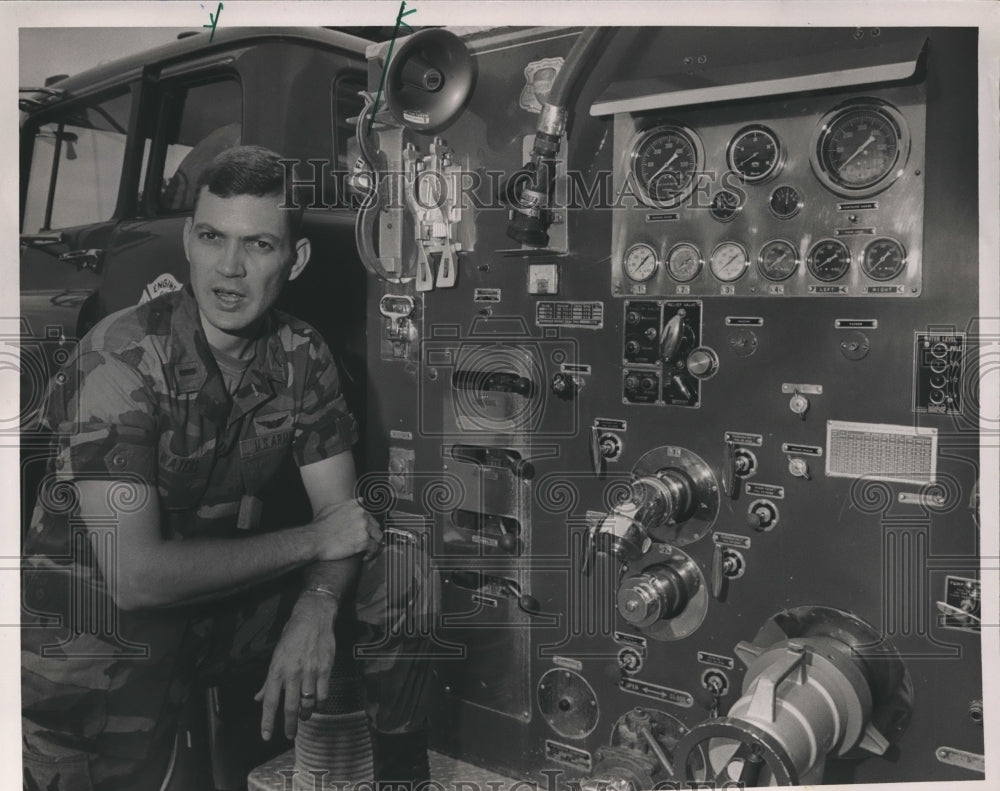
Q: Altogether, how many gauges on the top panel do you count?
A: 11